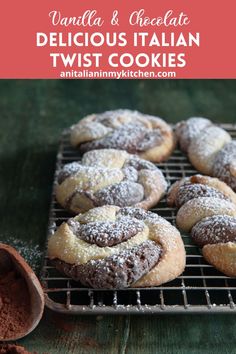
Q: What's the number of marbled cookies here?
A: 5